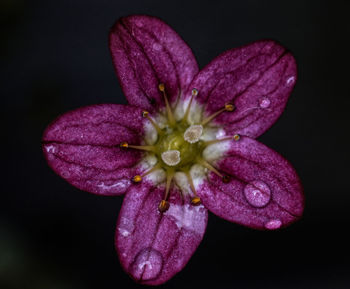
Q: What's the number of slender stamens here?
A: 10